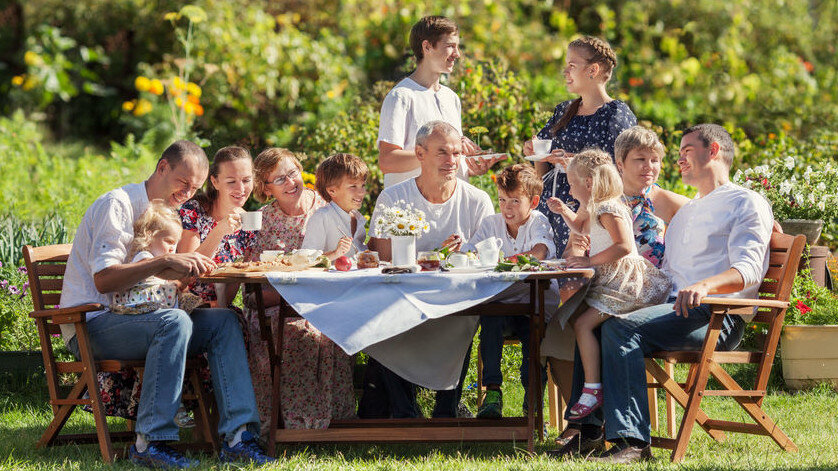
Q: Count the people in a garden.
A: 12